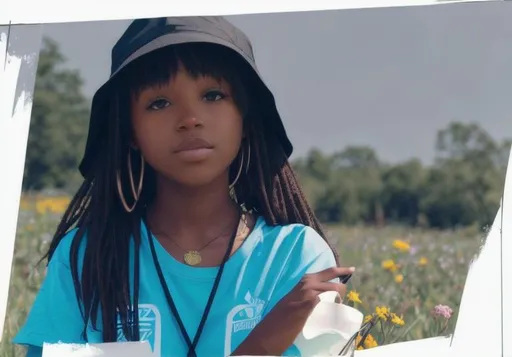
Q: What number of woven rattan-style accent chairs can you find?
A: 0